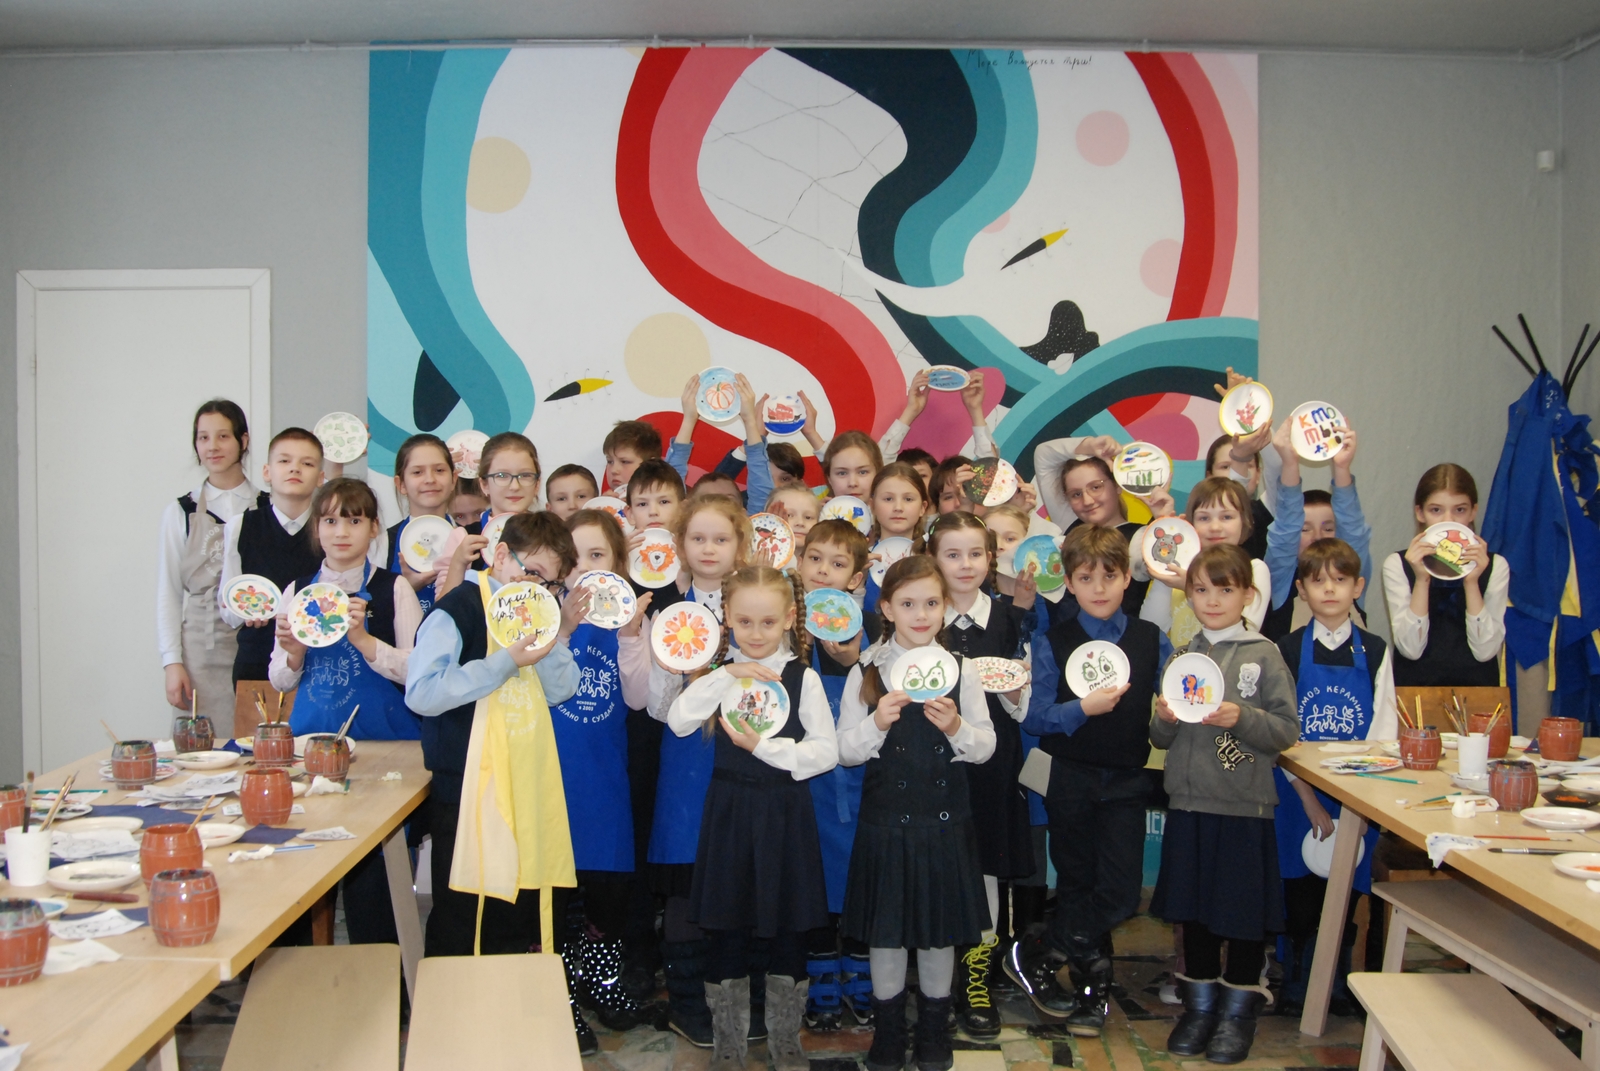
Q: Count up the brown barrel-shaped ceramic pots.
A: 13